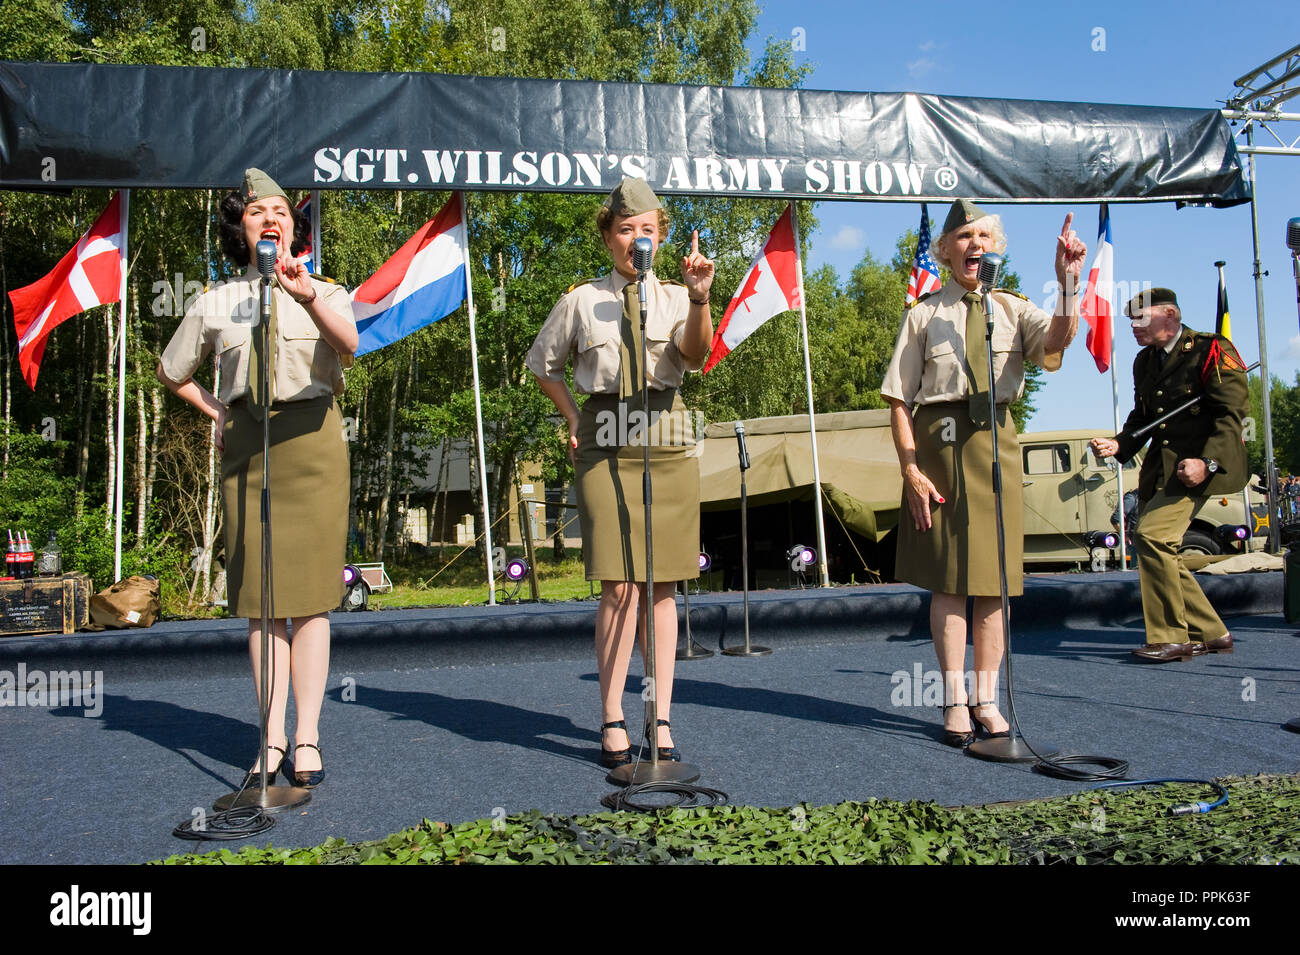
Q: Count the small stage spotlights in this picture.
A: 6